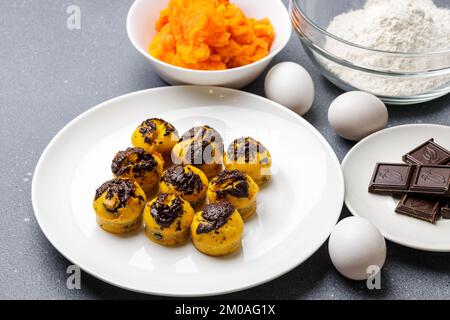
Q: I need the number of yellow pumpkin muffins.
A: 9